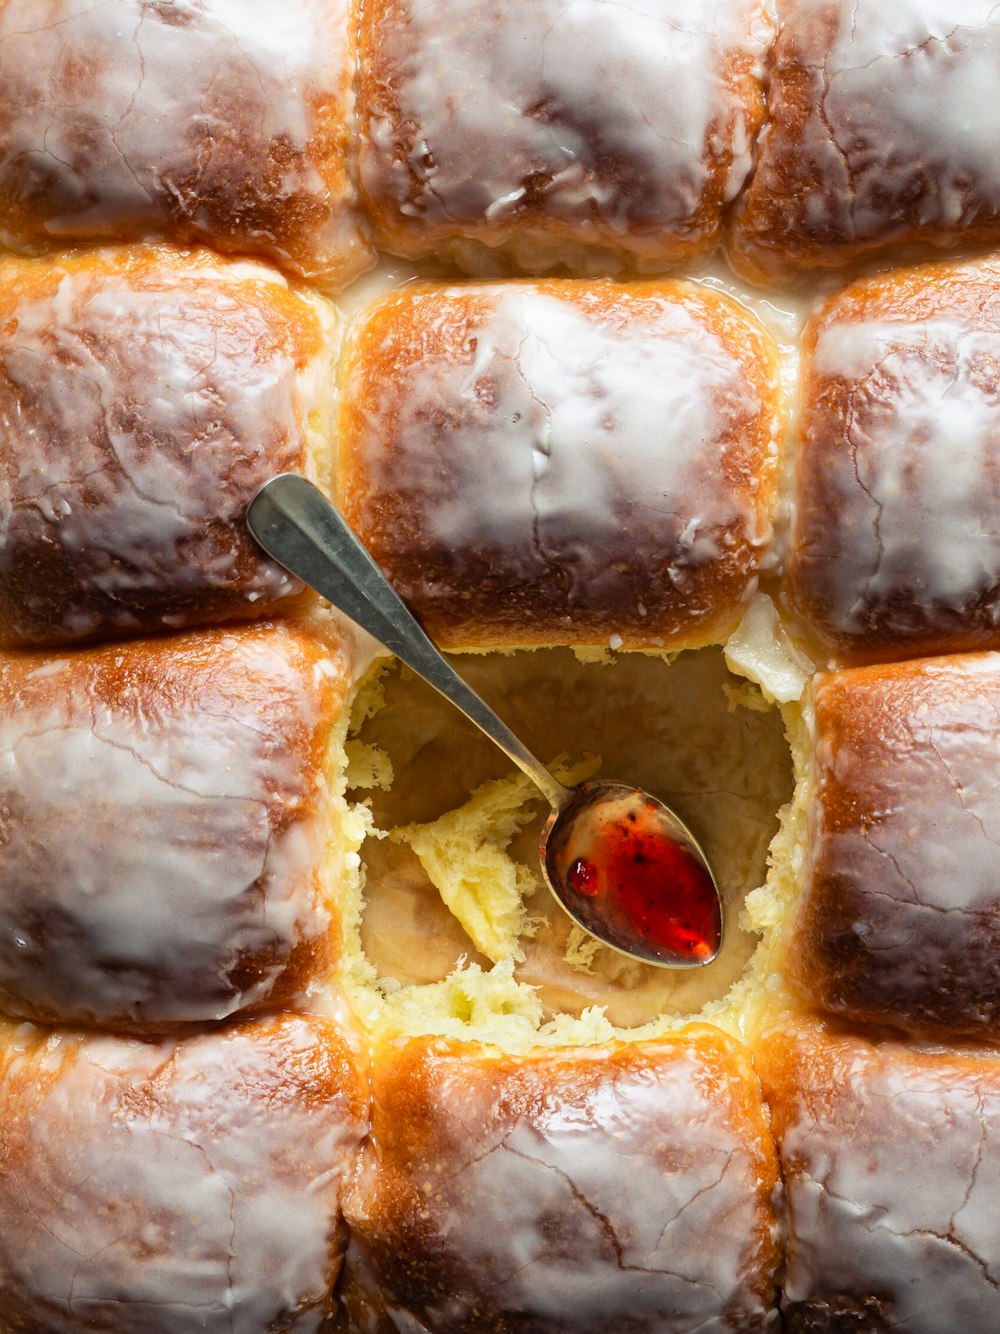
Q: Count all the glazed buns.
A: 11